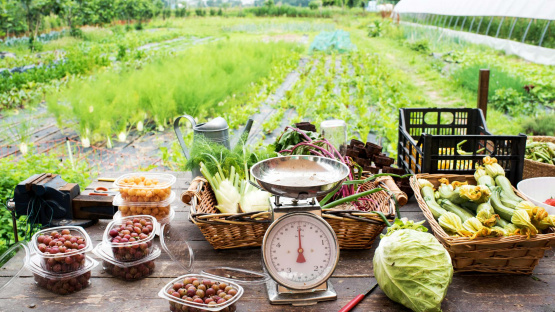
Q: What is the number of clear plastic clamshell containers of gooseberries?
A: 5